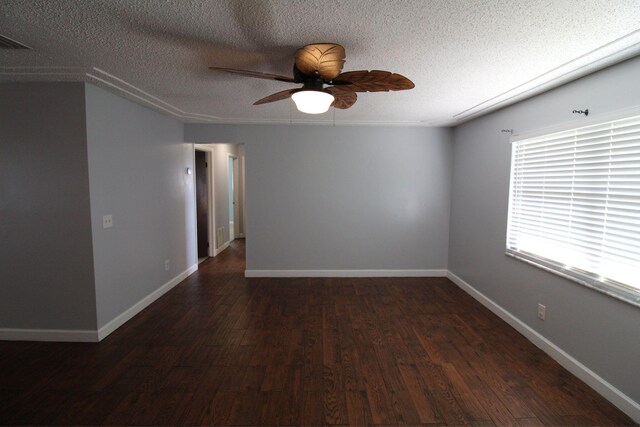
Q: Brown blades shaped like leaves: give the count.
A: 5